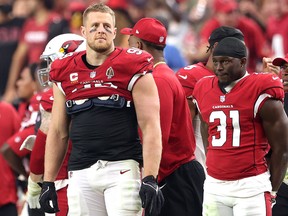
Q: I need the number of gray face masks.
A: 1